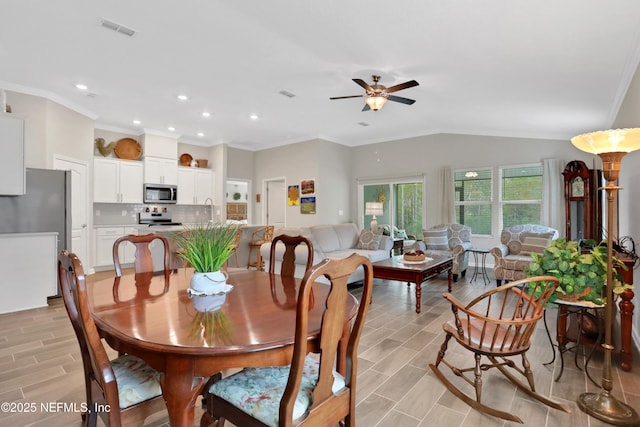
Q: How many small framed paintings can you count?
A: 3